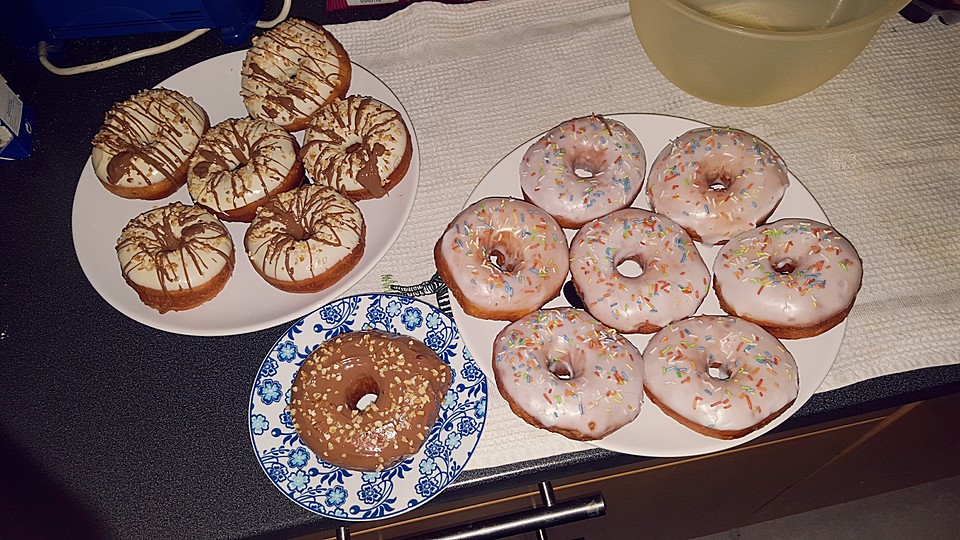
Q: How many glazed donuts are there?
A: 14